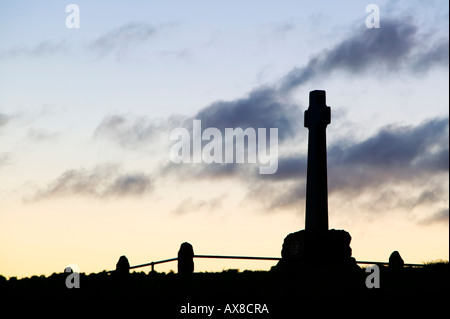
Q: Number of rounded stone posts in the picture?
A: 3